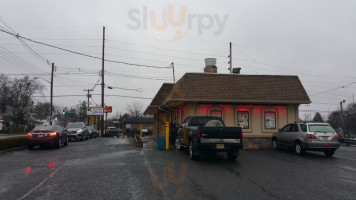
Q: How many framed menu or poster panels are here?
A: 3